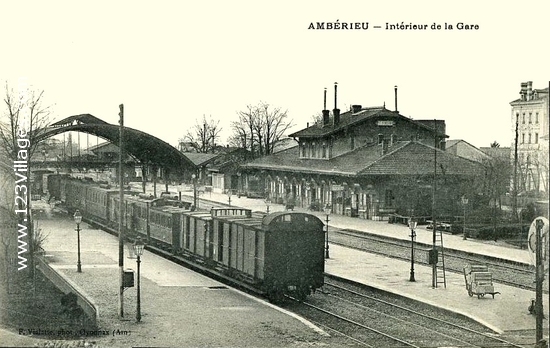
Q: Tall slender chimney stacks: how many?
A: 3